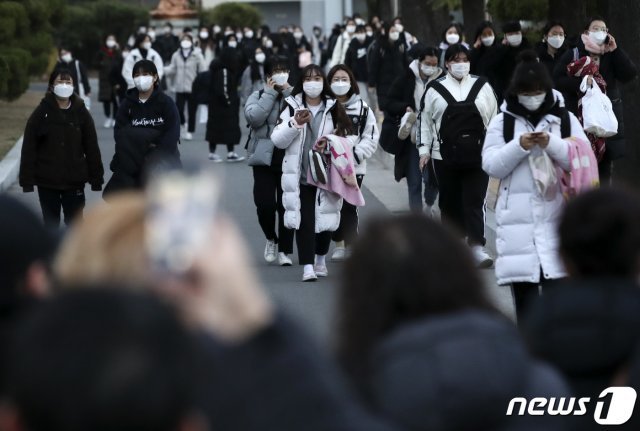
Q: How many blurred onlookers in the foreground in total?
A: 5